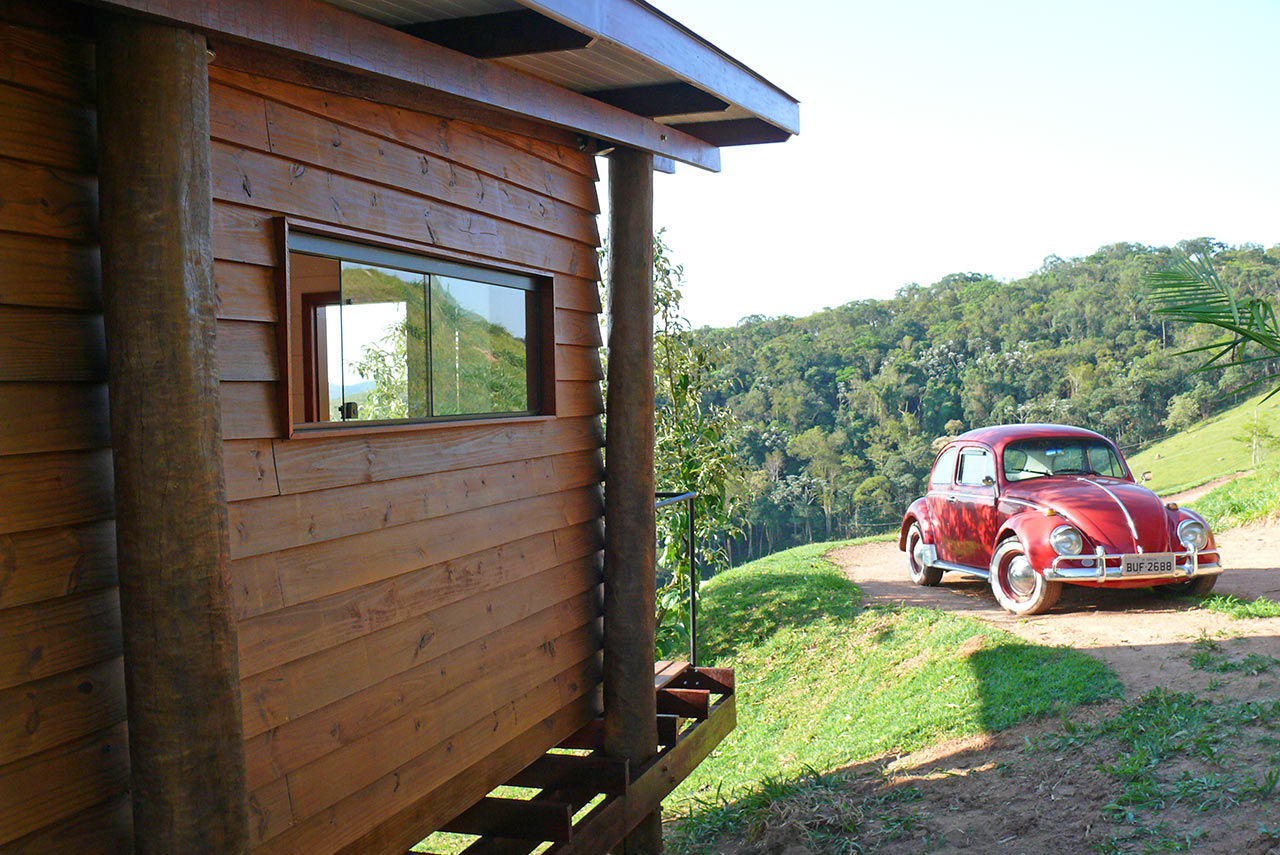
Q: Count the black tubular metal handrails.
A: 1